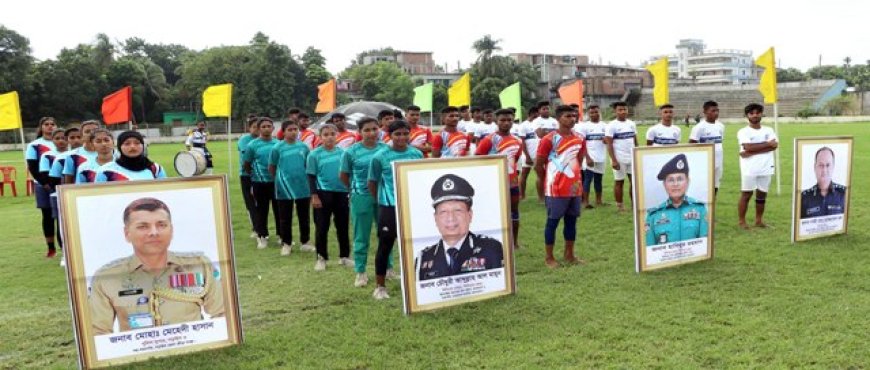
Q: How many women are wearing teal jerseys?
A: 6